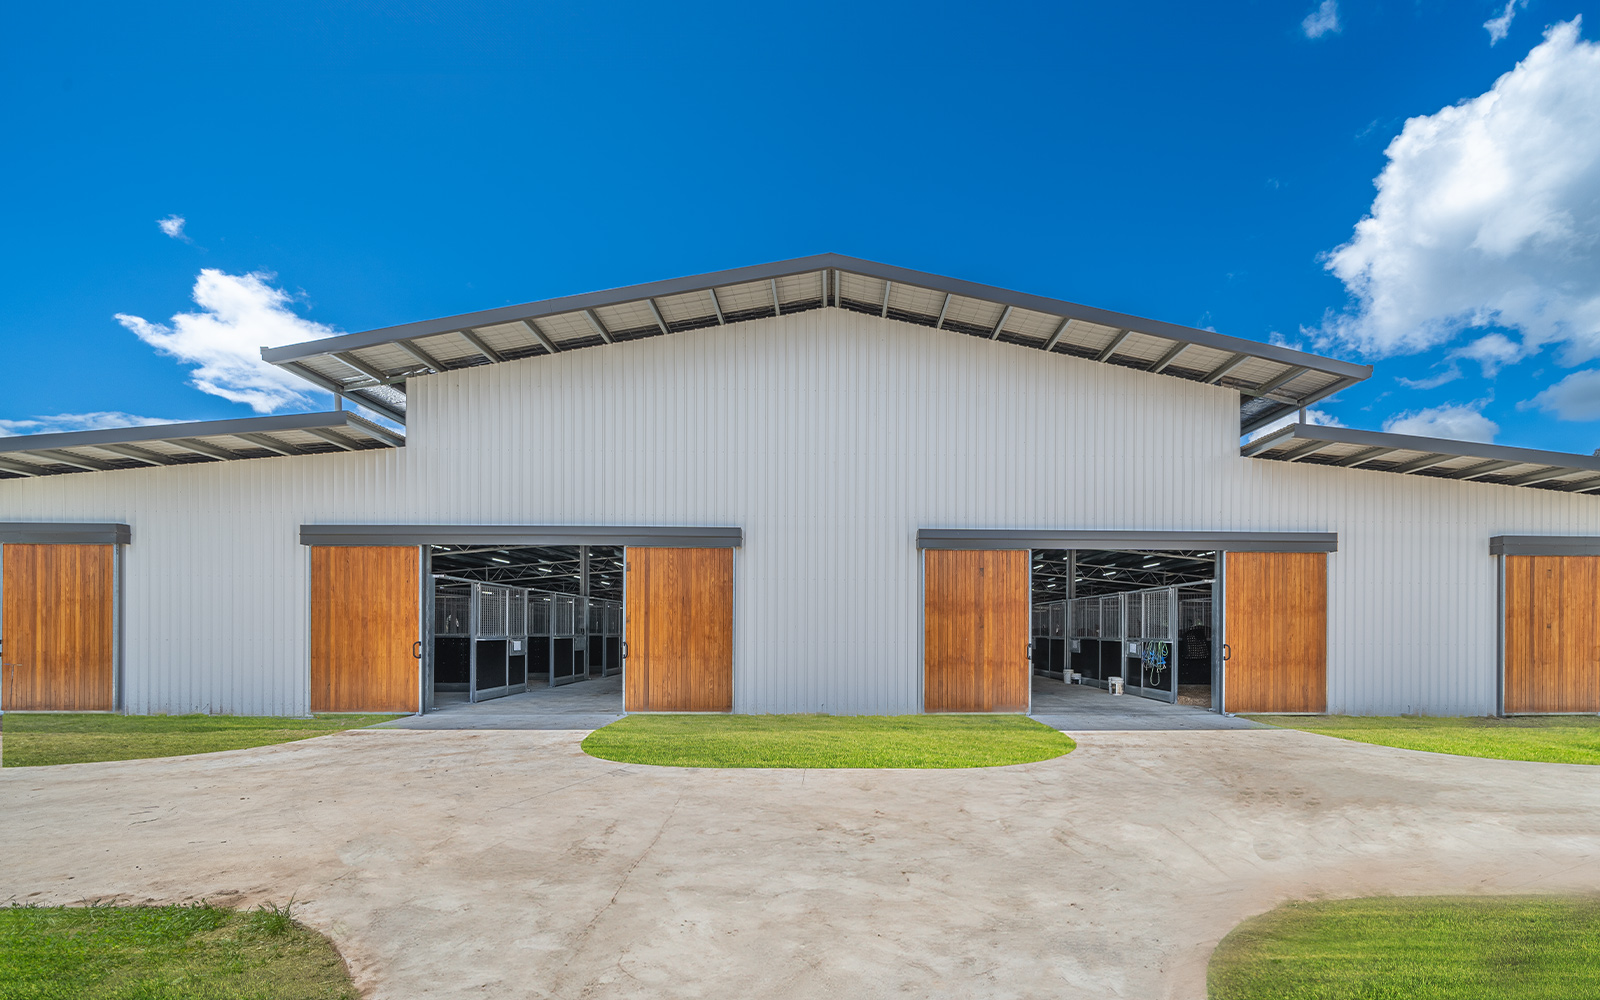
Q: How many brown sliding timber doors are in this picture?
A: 6